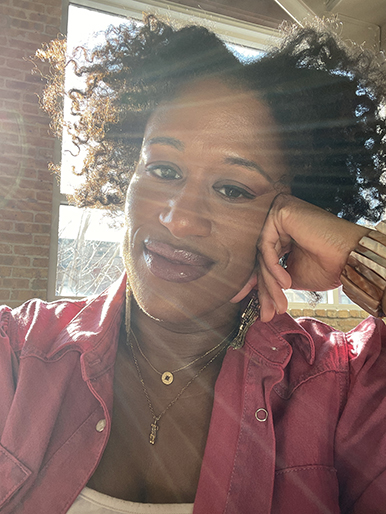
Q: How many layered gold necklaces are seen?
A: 2